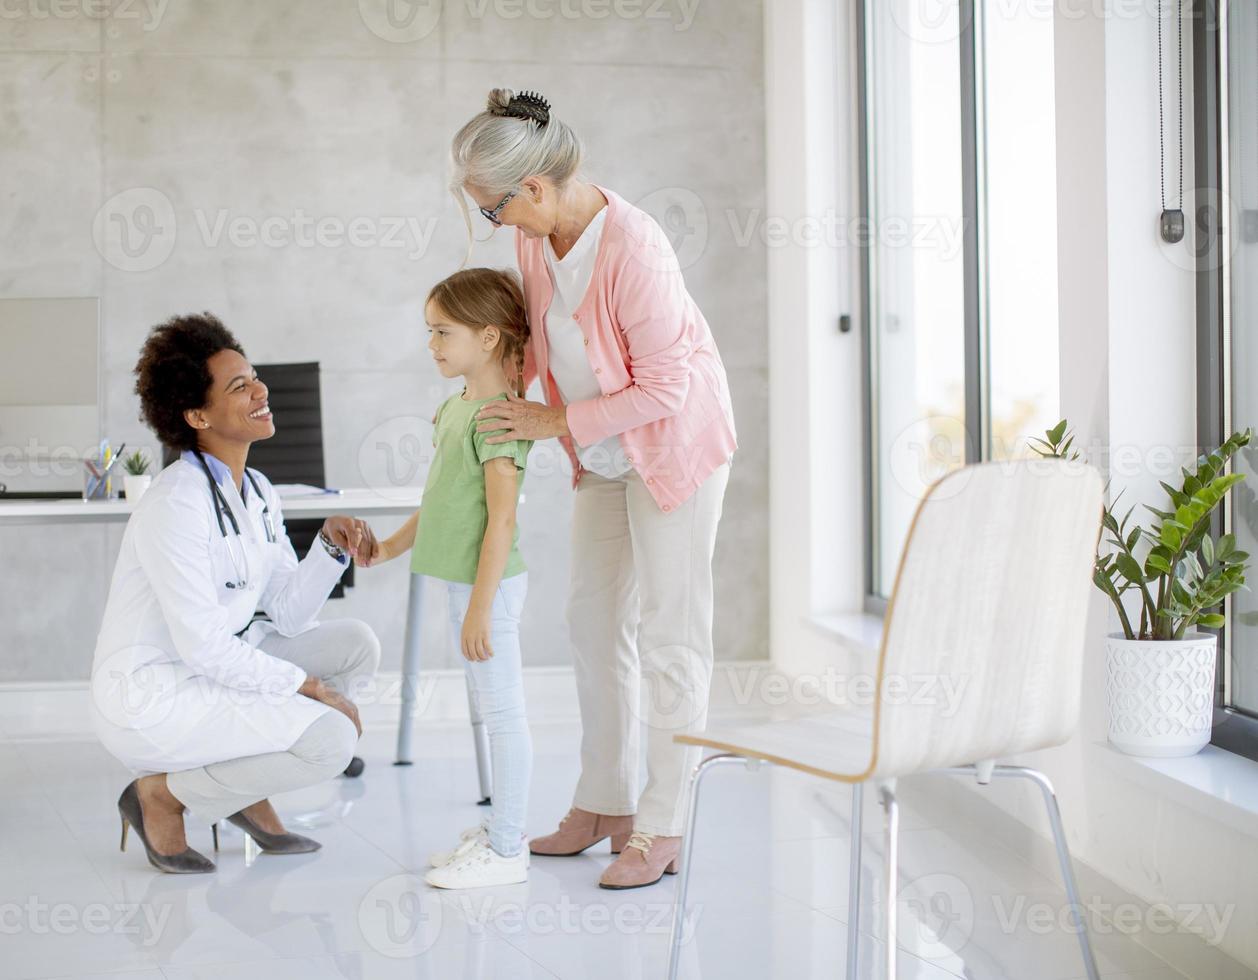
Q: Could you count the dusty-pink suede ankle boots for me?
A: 2